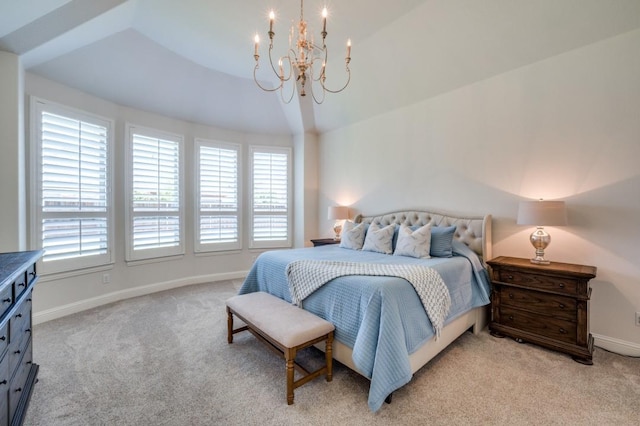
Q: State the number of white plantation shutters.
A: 4